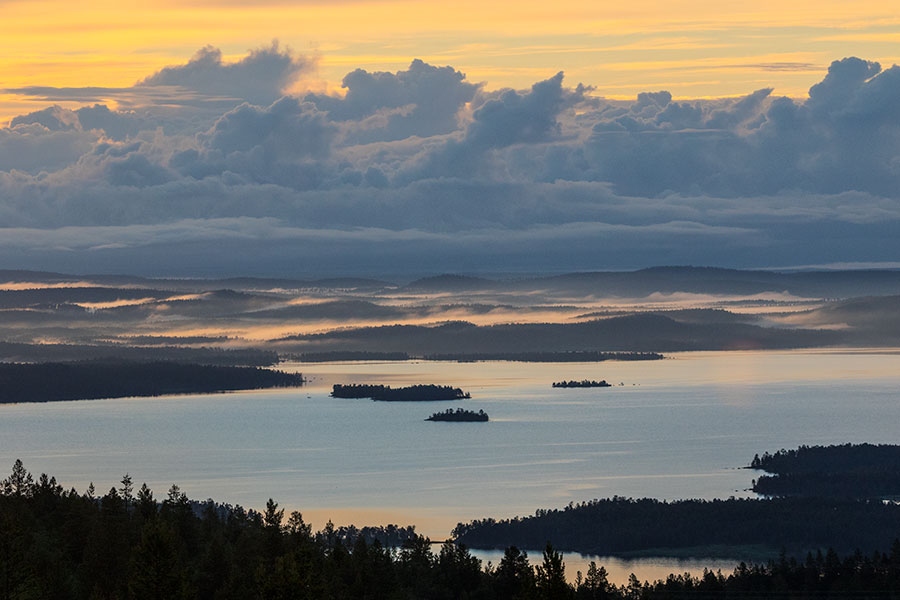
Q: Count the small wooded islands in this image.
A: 3